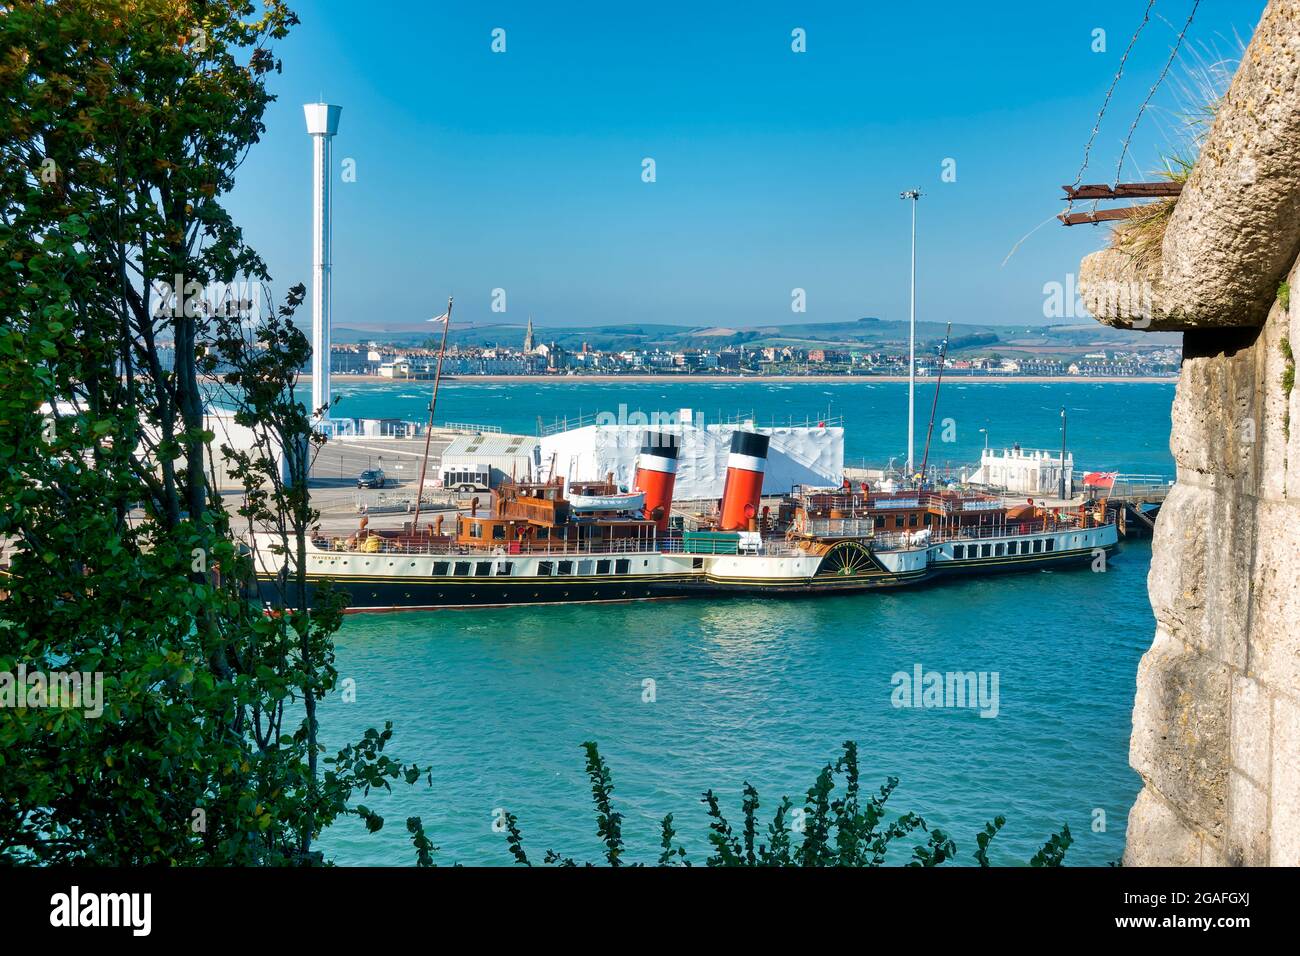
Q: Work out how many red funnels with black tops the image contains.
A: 2